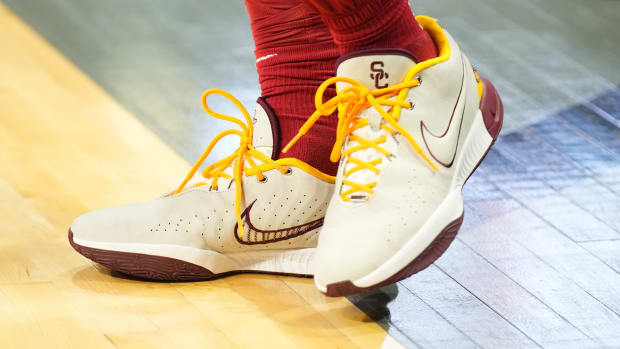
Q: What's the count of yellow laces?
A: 2